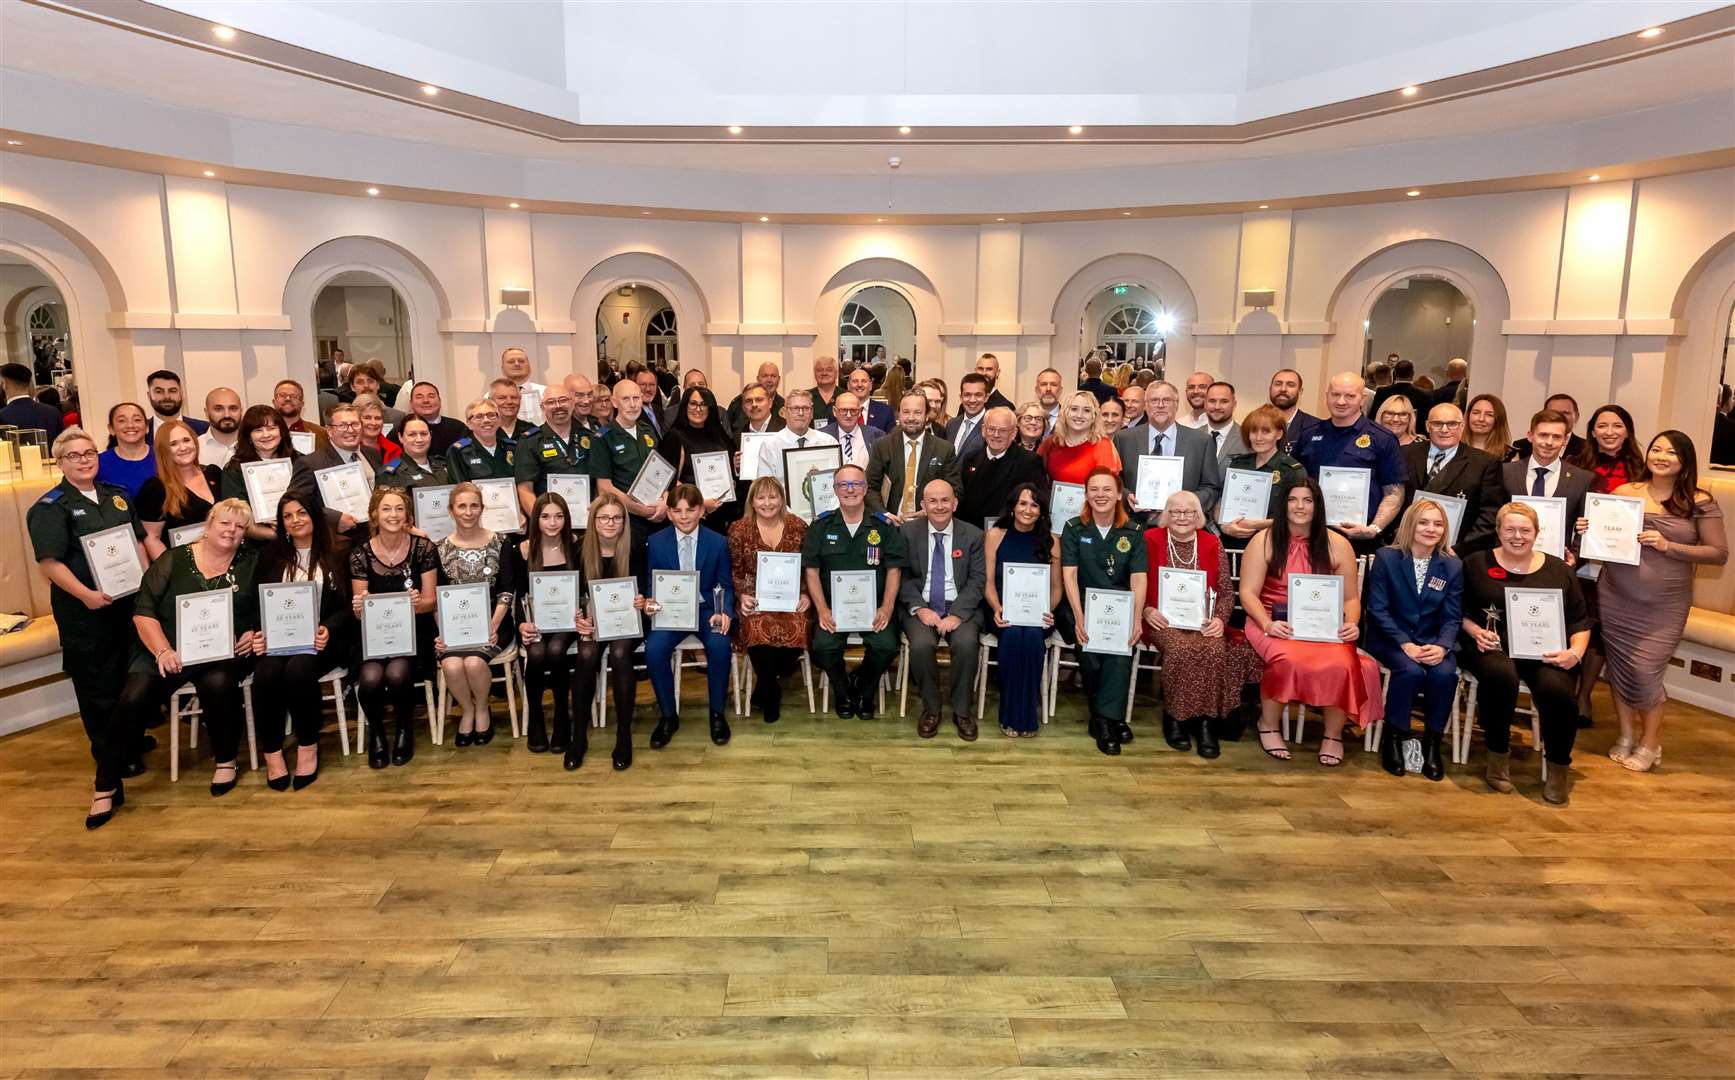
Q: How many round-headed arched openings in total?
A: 7